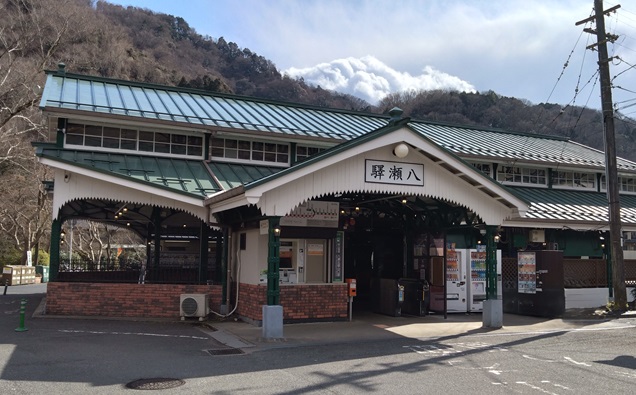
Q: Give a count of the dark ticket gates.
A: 2